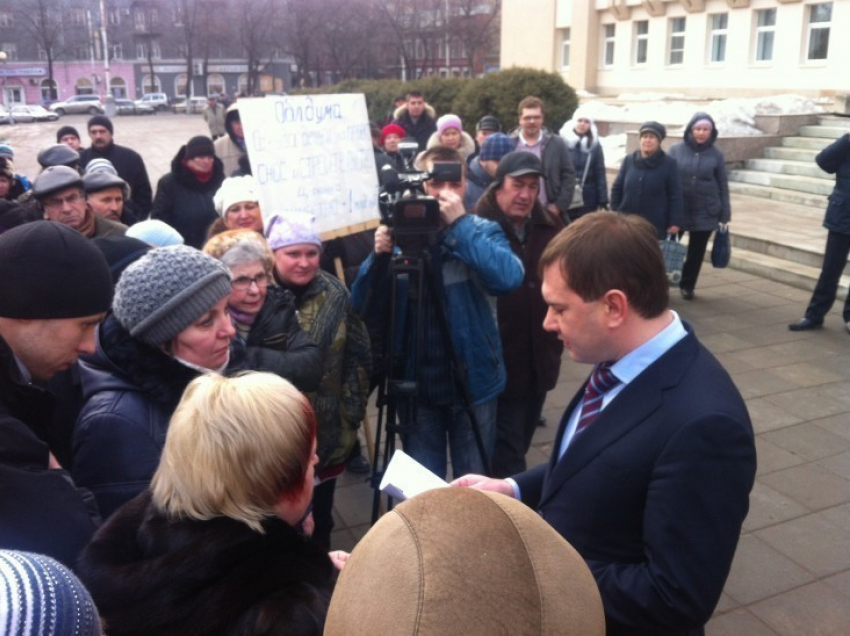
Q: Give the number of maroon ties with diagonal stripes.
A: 1